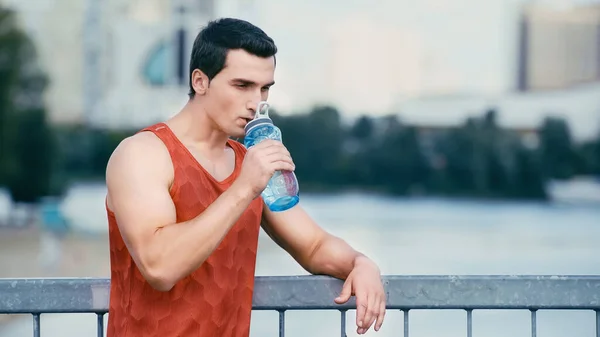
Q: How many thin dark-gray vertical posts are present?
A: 8